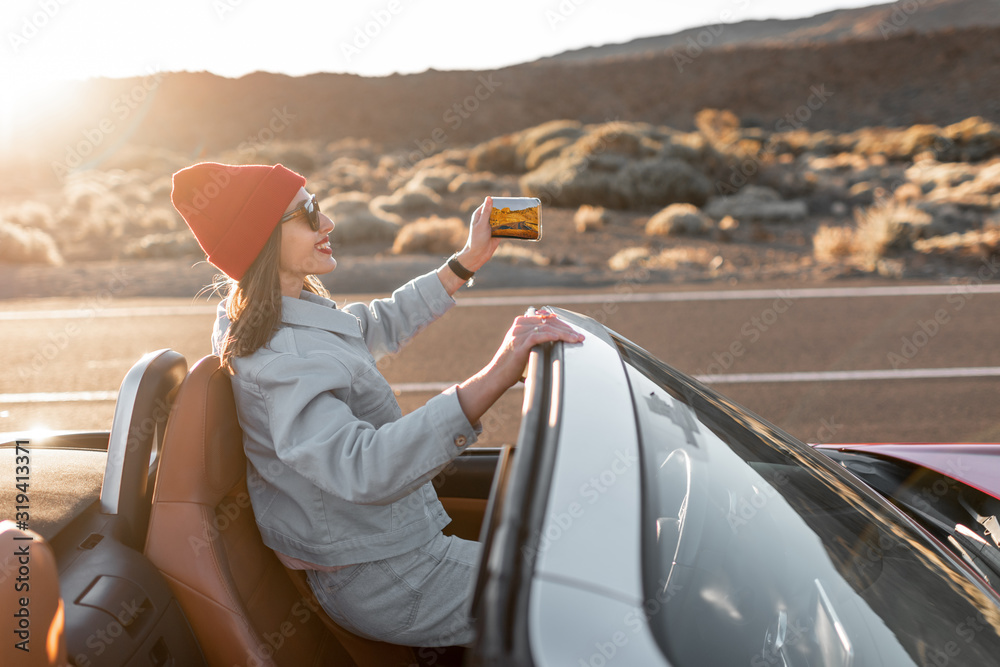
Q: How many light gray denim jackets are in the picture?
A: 1